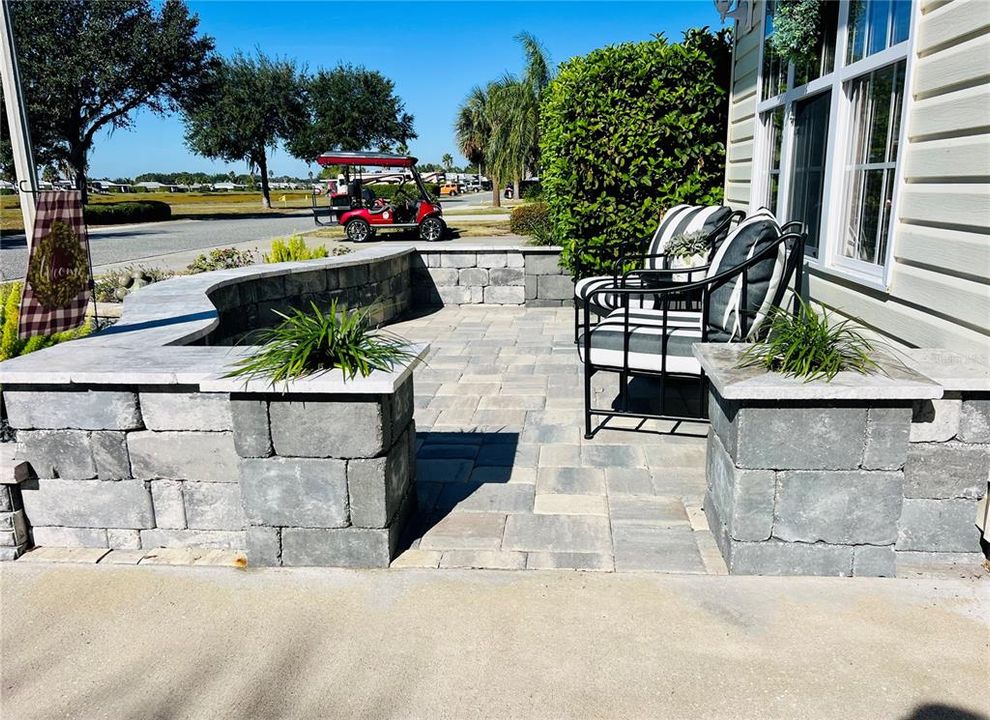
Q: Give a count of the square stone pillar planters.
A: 2